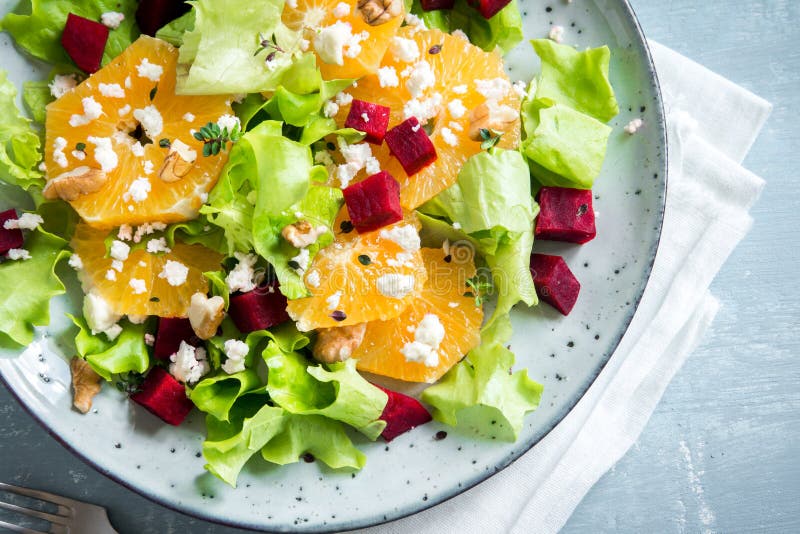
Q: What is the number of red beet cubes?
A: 14